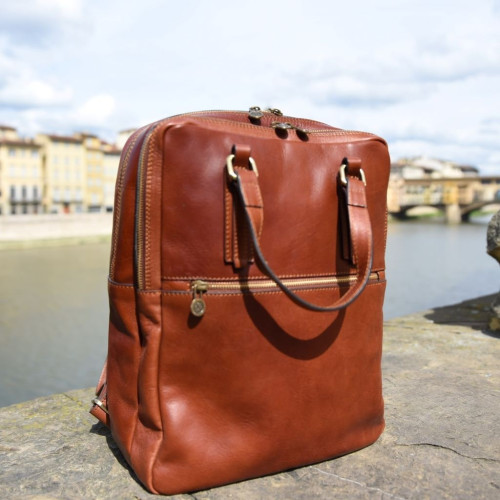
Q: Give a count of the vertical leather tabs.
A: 2